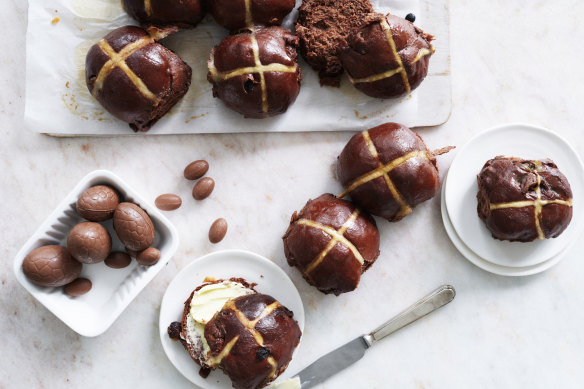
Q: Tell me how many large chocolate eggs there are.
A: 4